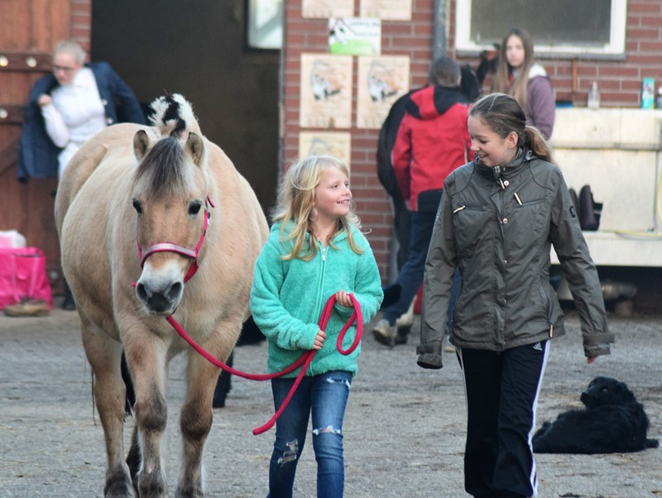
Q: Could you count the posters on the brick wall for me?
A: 6